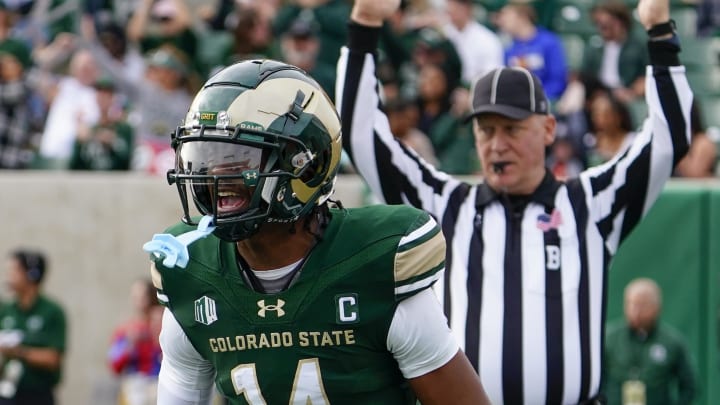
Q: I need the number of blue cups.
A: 0